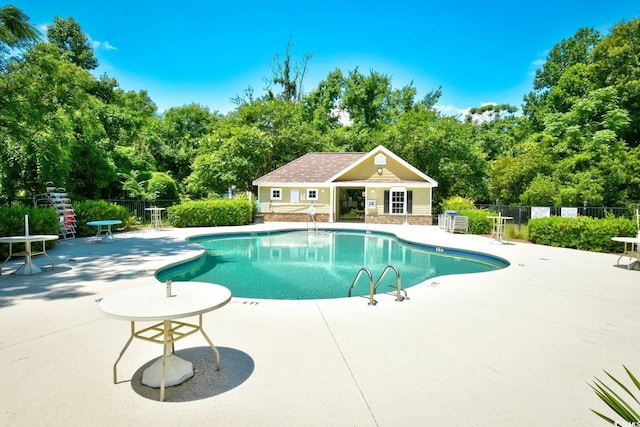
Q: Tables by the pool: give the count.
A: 6